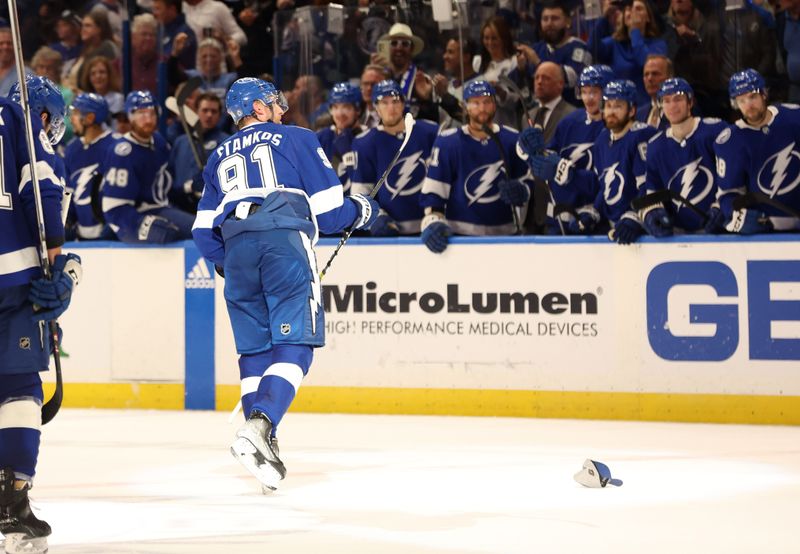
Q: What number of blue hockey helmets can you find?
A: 11